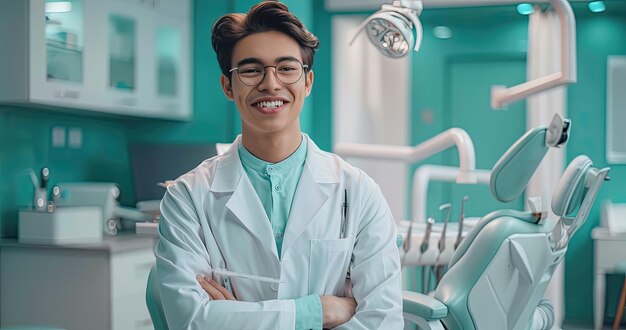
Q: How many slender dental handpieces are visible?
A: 4